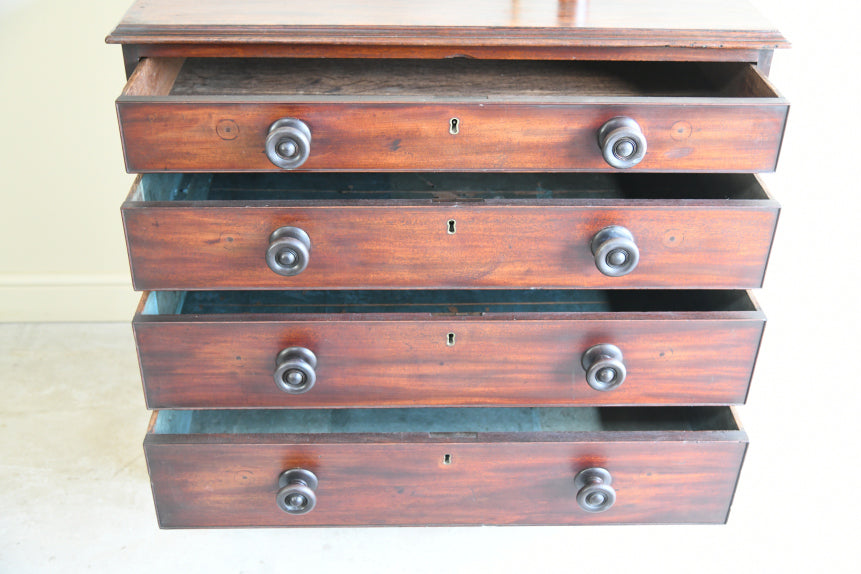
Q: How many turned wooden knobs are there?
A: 8